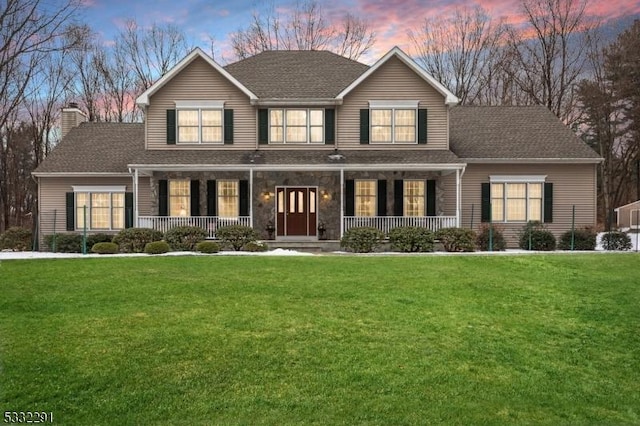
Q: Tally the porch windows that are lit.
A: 4